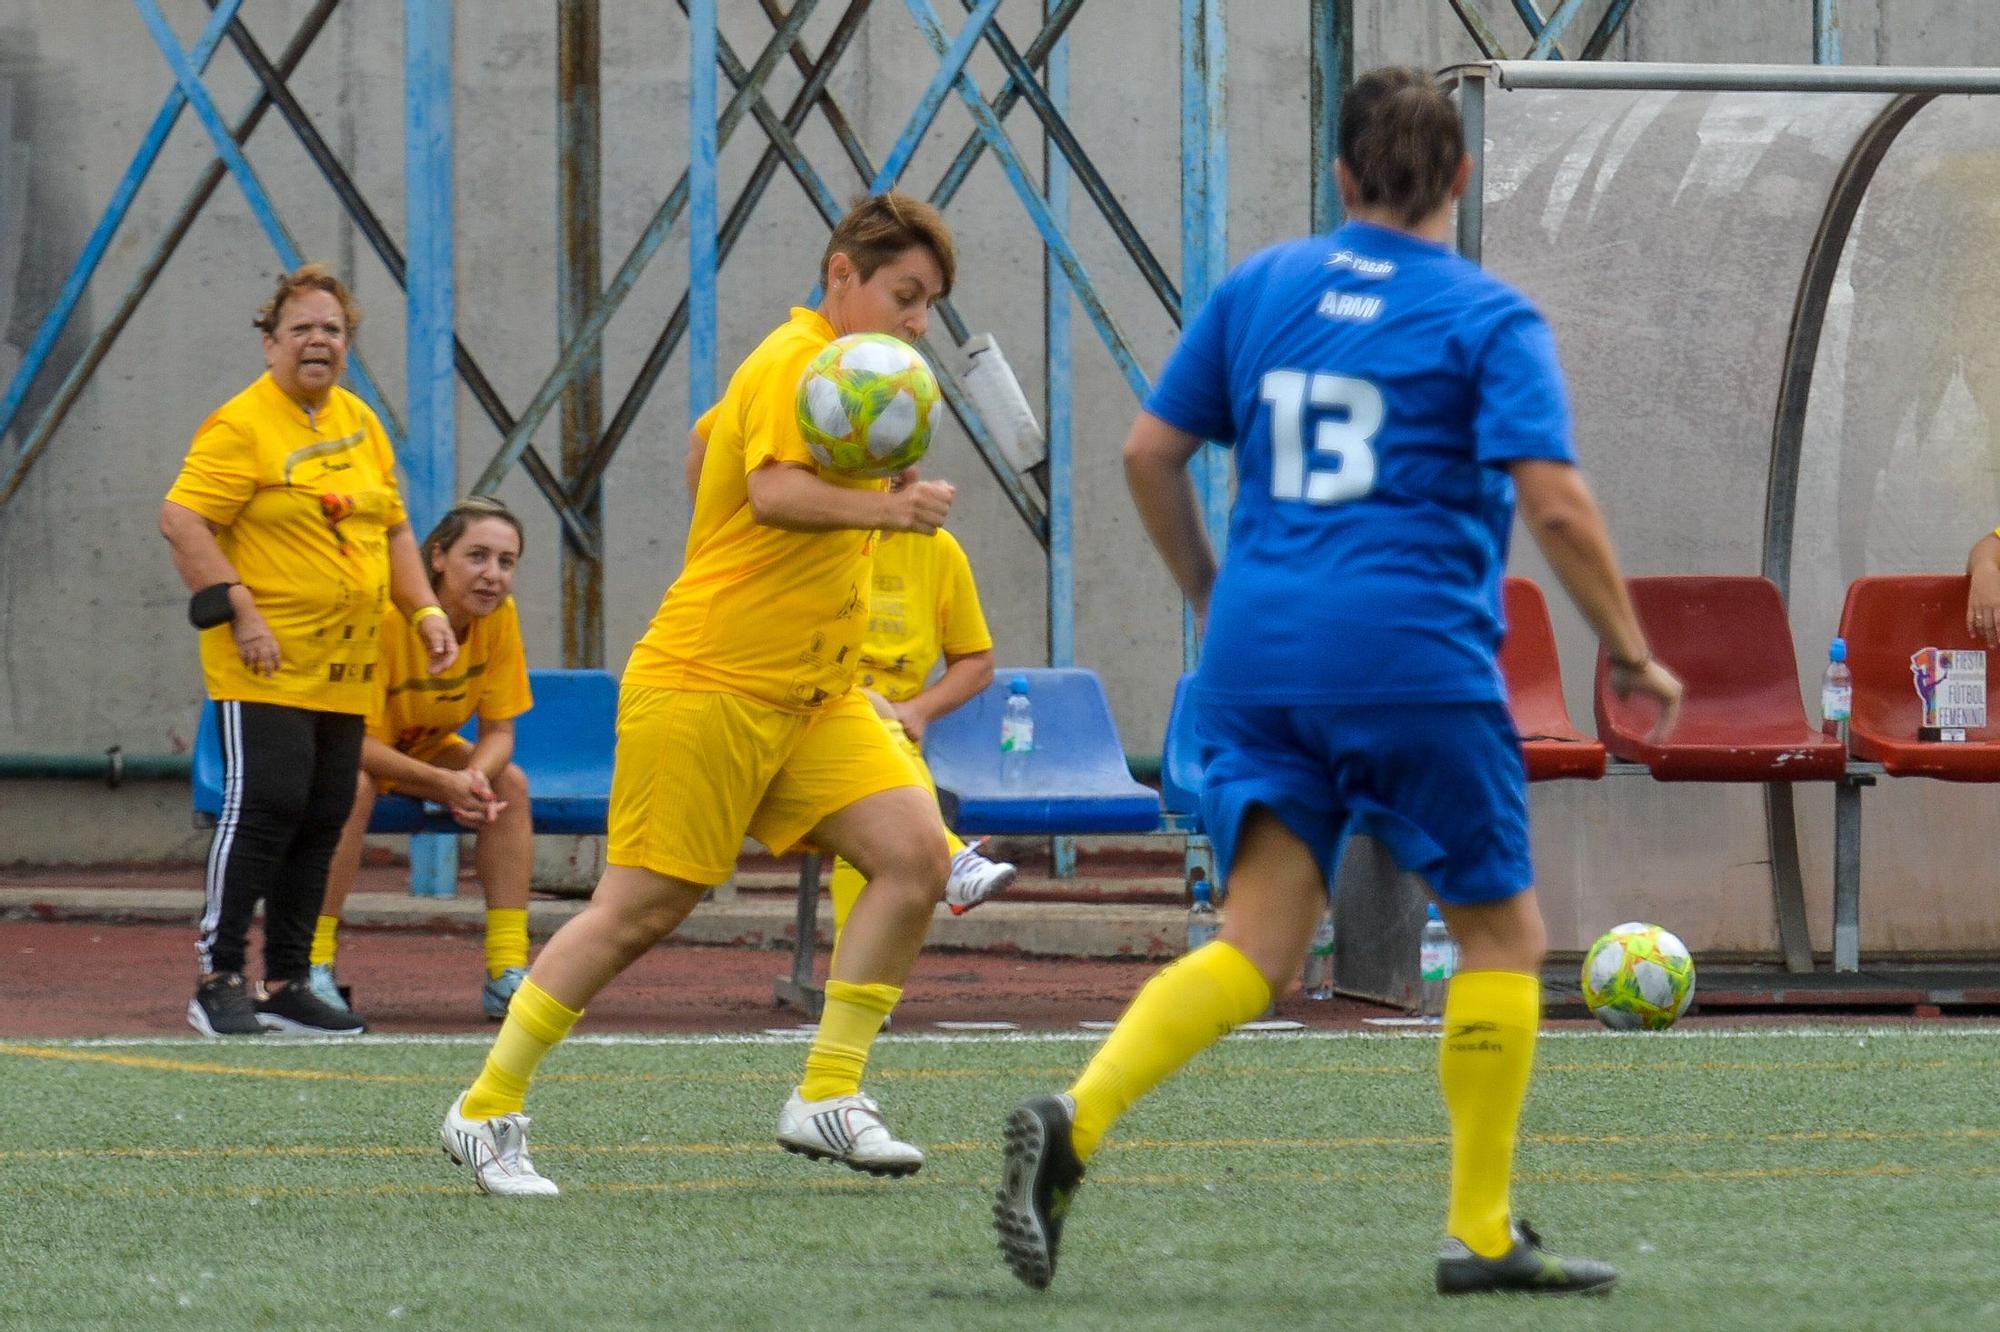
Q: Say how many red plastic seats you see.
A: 3